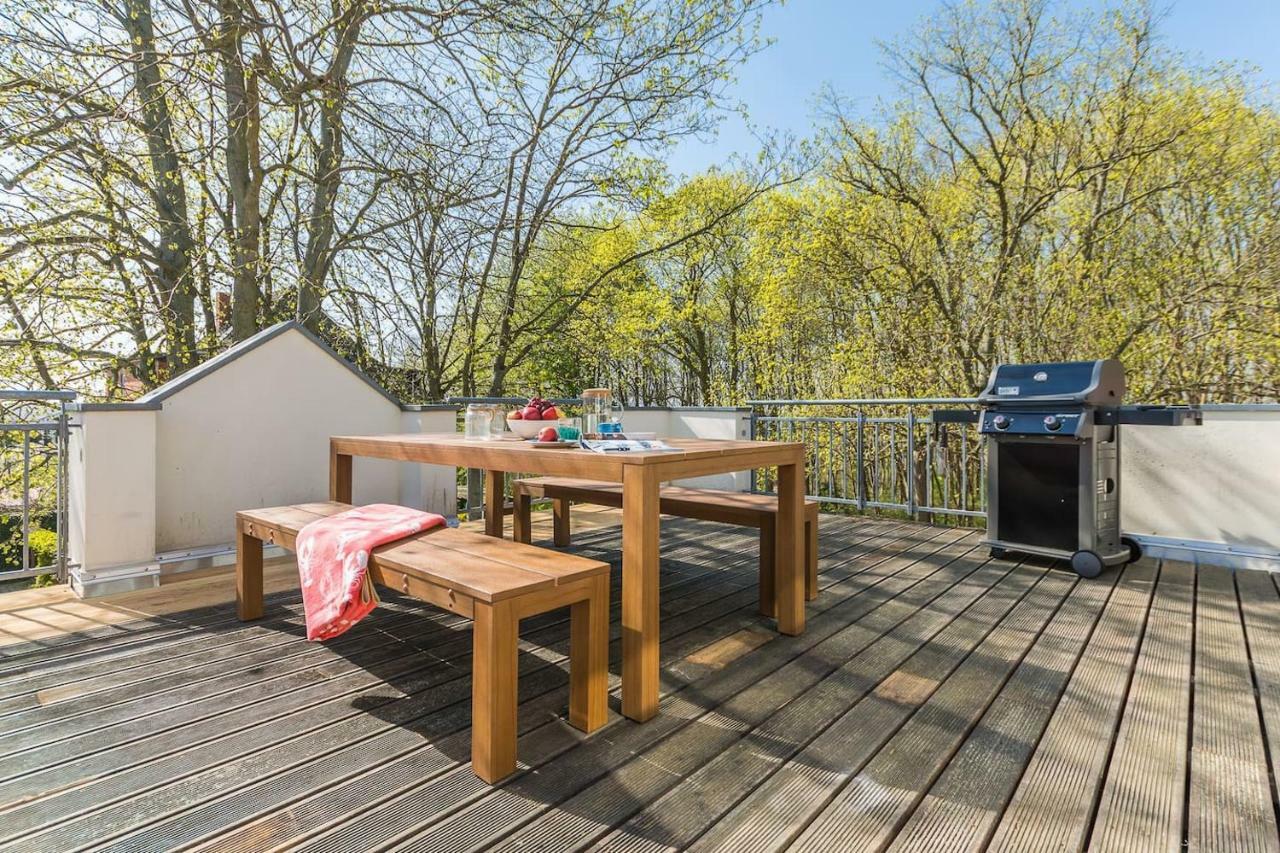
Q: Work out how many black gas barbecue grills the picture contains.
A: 1